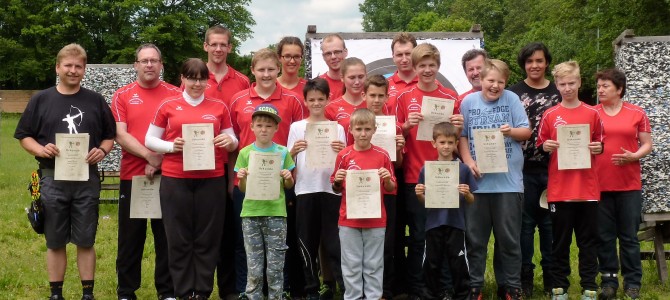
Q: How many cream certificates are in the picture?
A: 11